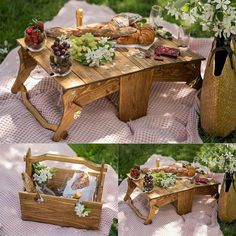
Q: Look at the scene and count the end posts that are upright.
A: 2